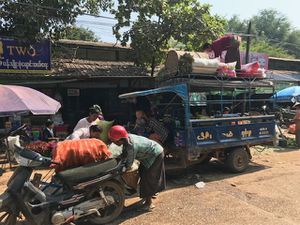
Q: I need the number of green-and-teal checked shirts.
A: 1